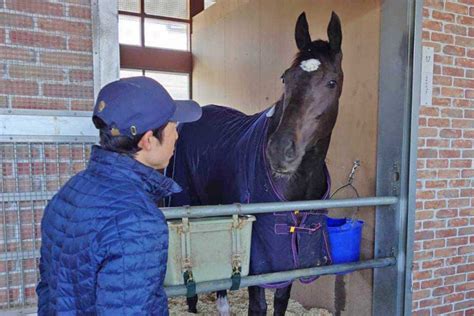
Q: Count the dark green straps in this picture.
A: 2